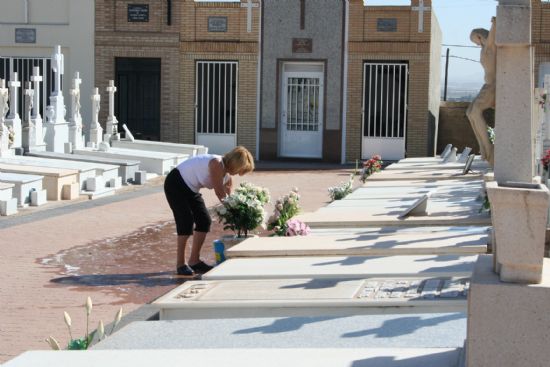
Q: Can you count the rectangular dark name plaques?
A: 5